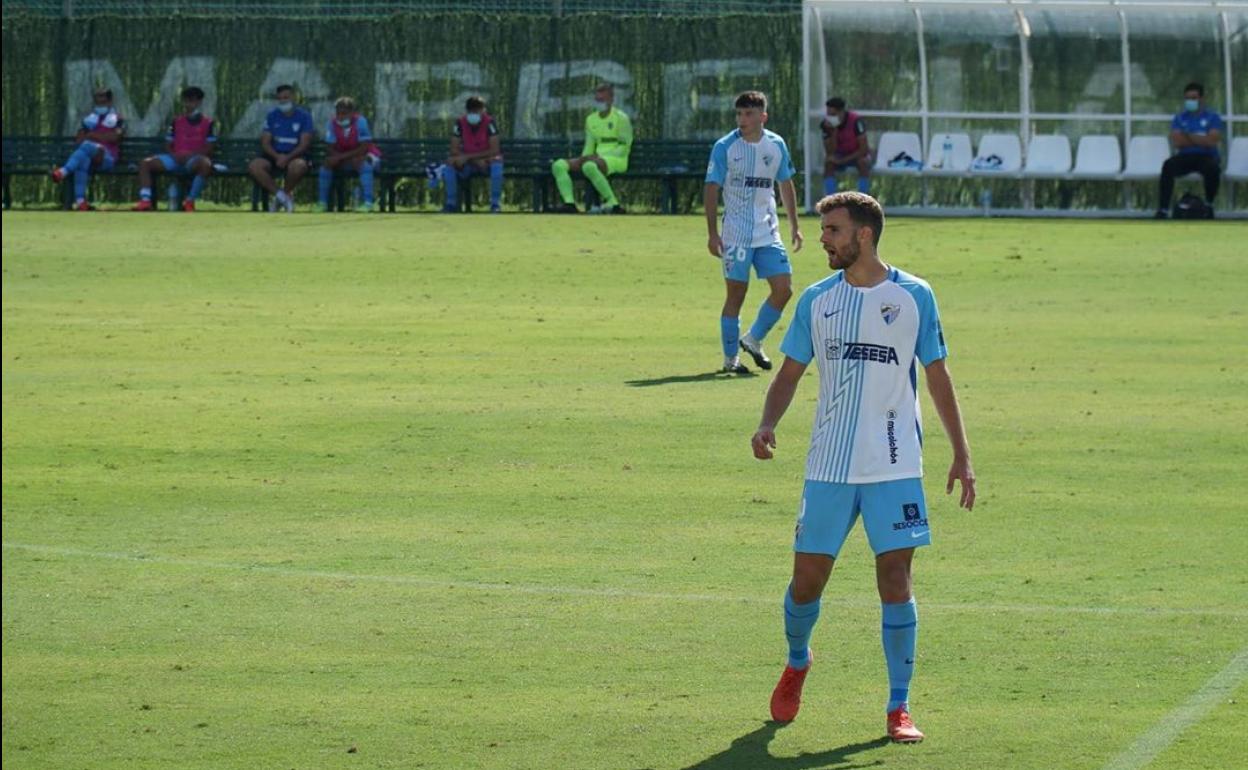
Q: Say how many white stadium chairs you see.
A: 7